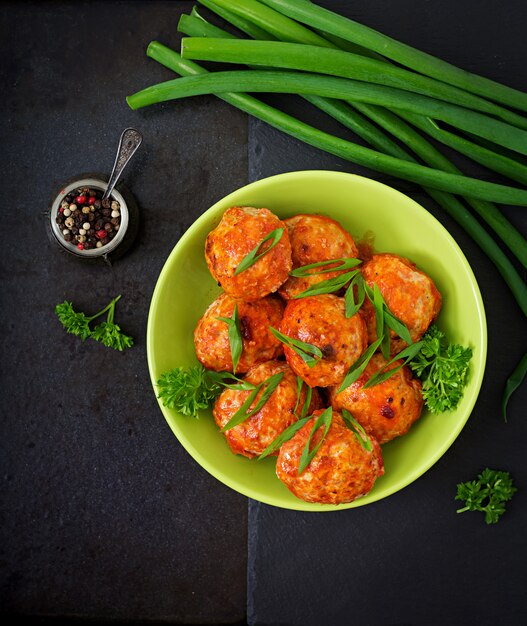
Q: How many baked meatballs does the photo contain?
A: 8